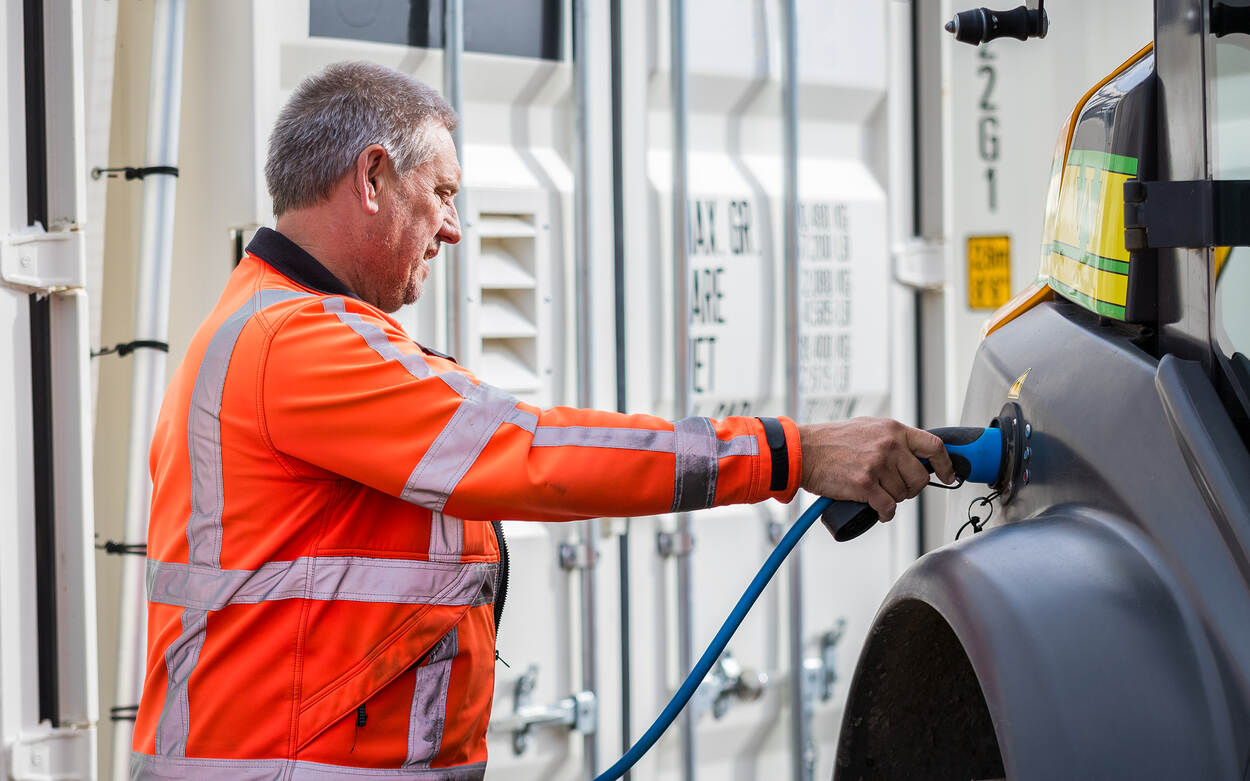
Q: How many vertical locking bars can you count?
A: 4